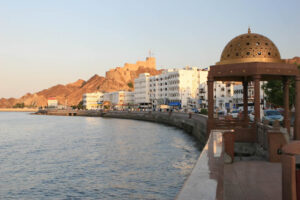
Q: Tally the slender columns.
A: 5